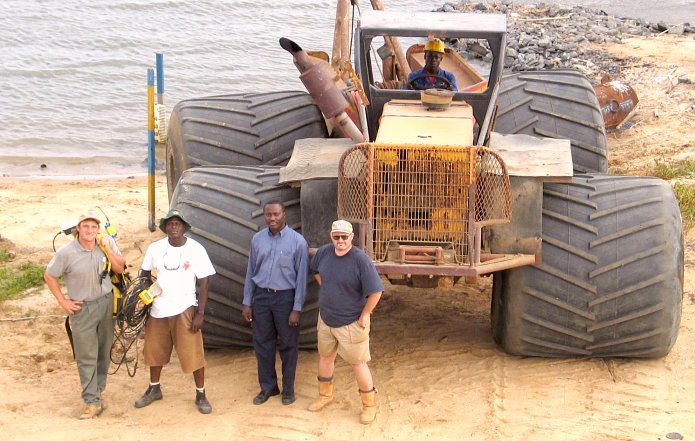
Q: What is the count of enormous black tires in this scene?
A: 4